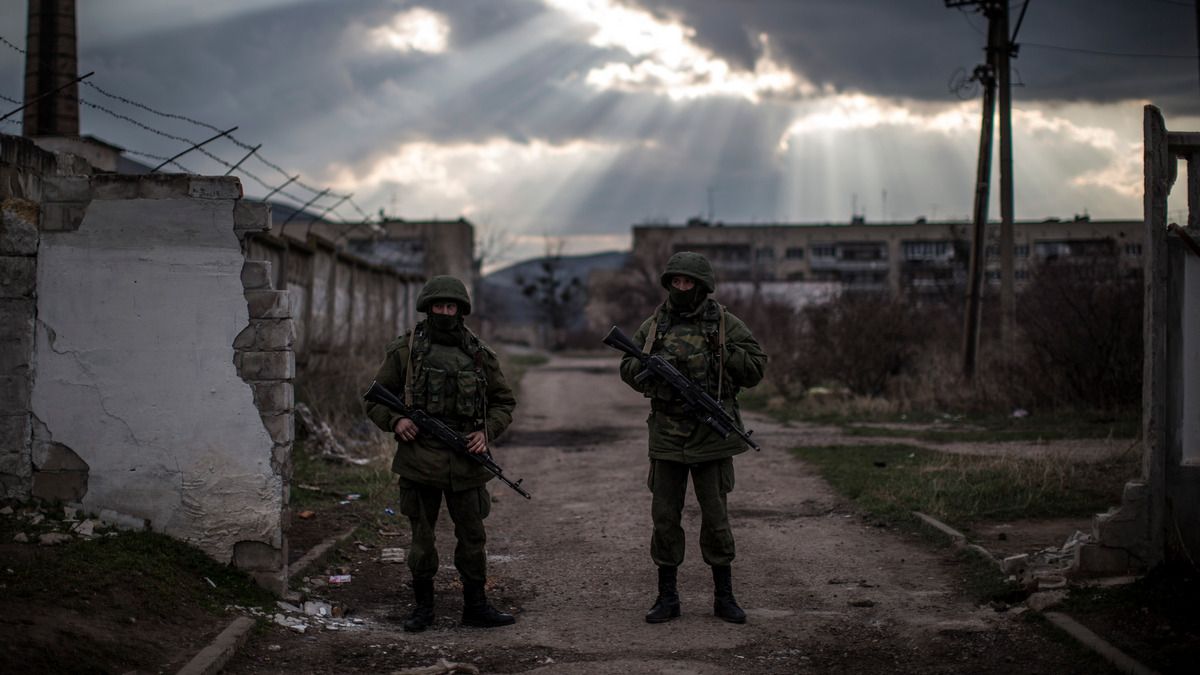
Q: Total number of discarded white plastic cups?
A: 0